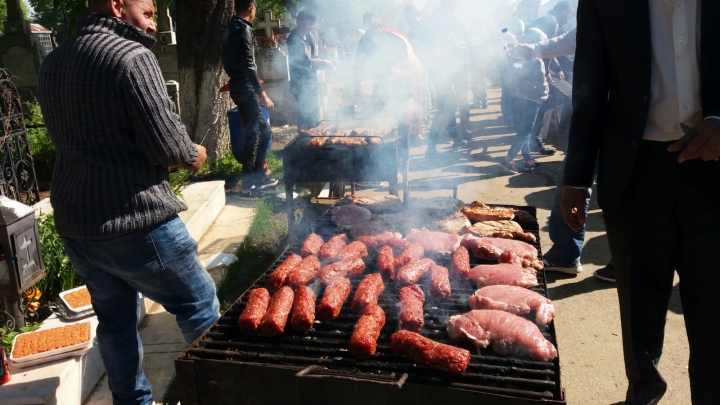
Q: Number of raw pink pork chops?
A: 5